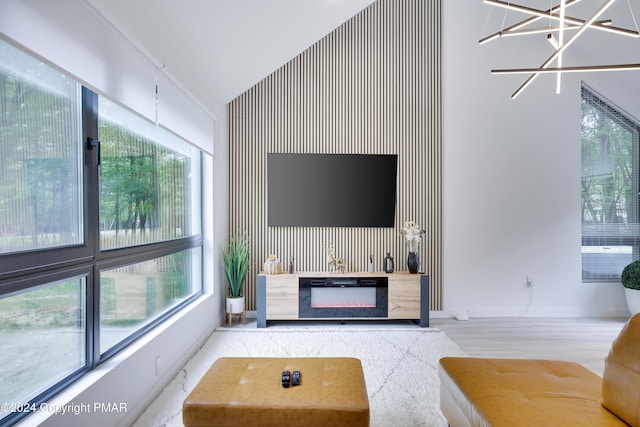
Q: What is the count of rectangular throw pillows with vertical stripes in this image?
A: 0